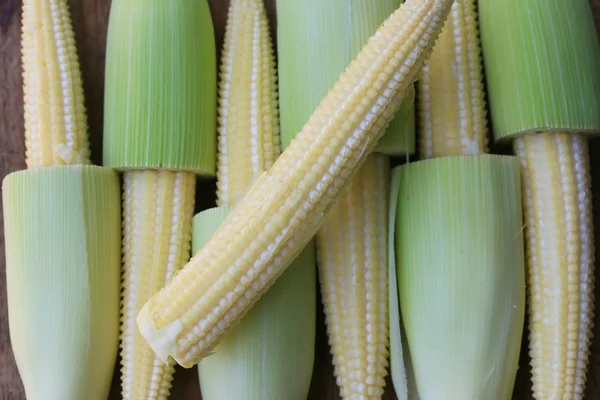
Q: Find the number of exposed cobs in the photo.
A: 7